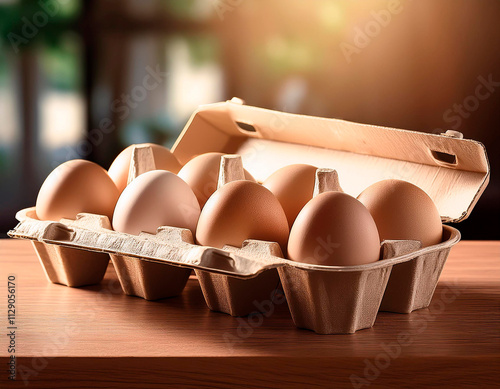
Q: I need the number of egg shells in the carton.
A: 8